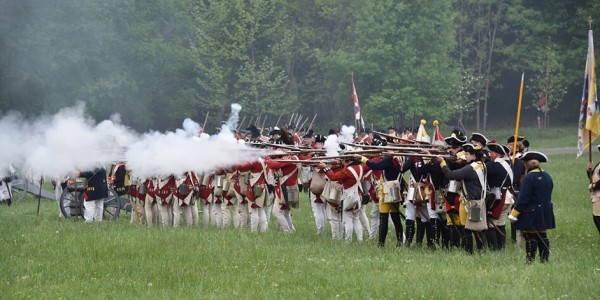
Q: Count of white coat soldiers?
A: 0